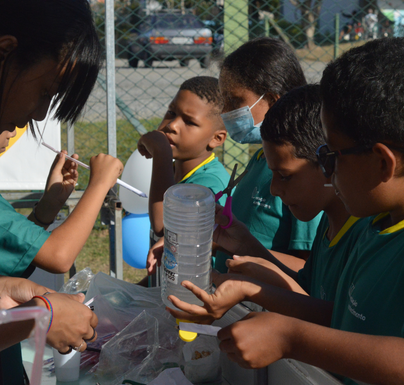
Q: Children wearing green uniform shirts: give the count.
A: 5